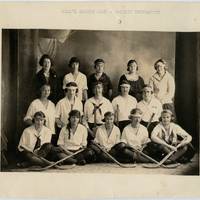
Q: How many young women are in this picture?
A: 15